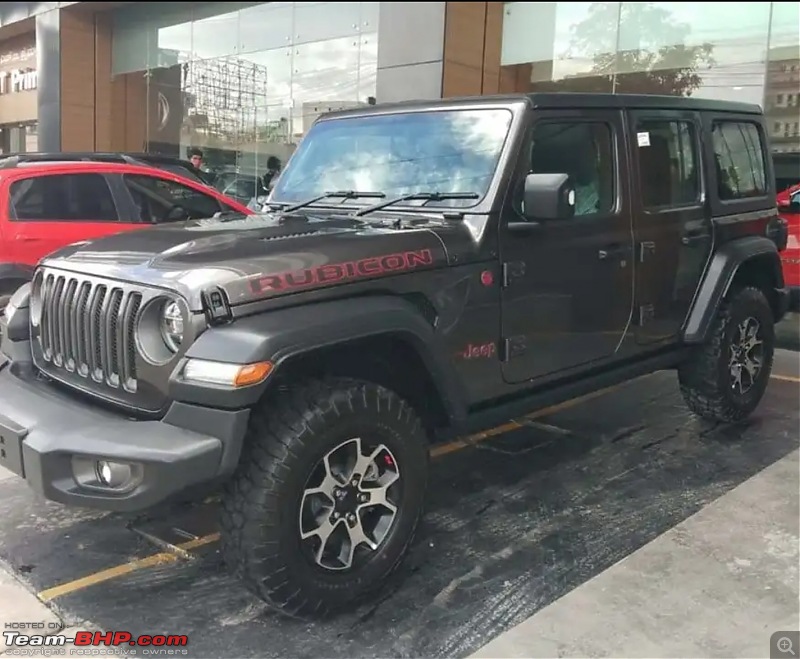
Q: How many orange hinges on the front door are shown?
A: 0